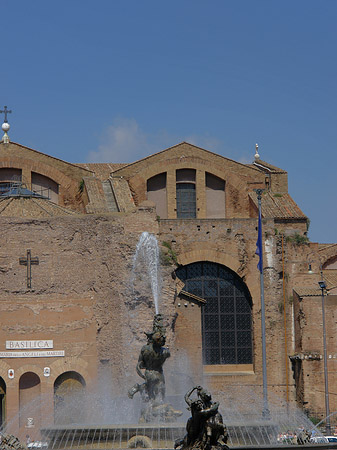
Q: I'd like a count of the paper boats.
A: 0